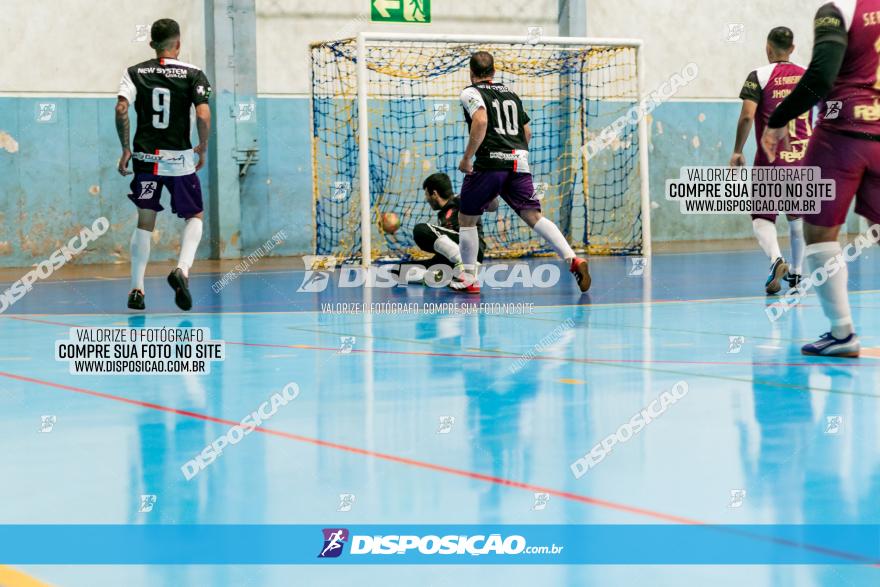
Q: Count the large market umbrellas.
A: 0